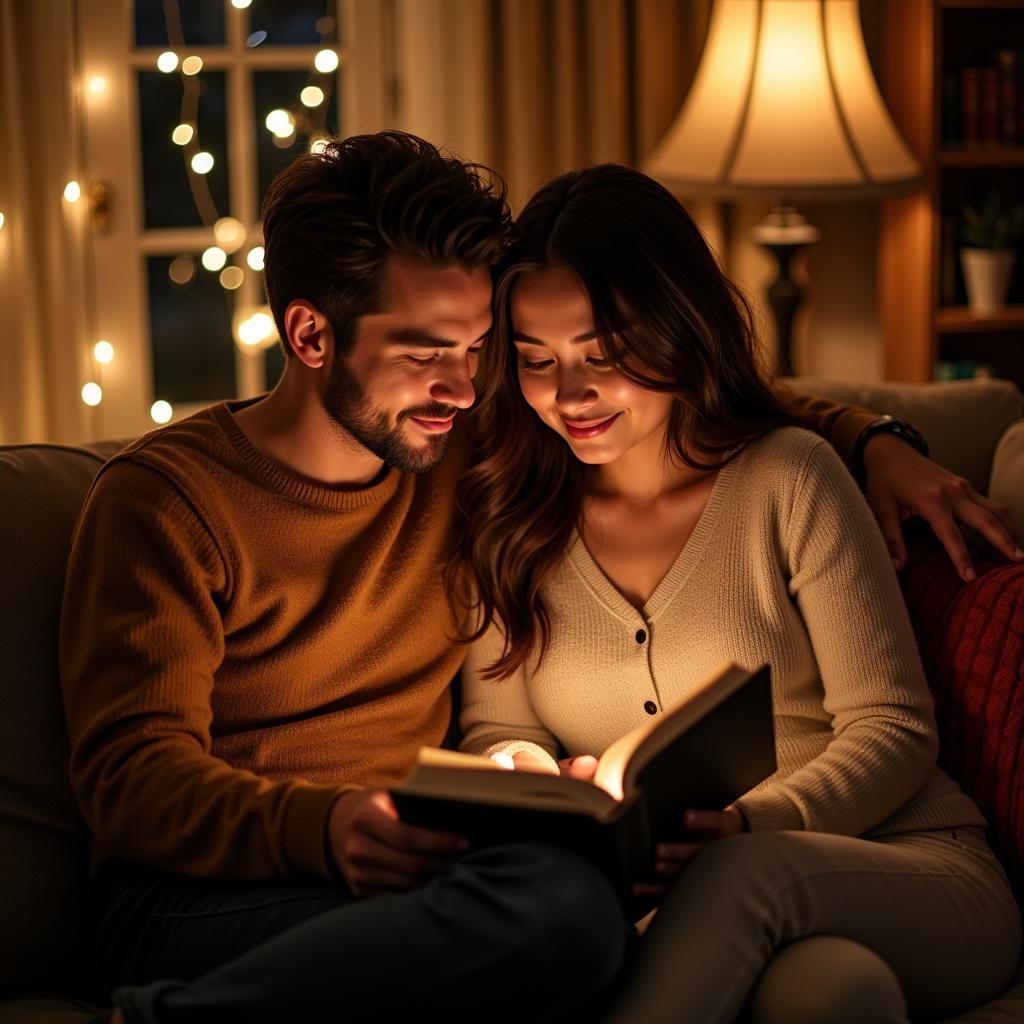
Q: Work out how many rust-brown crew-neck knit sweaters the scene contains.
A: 1